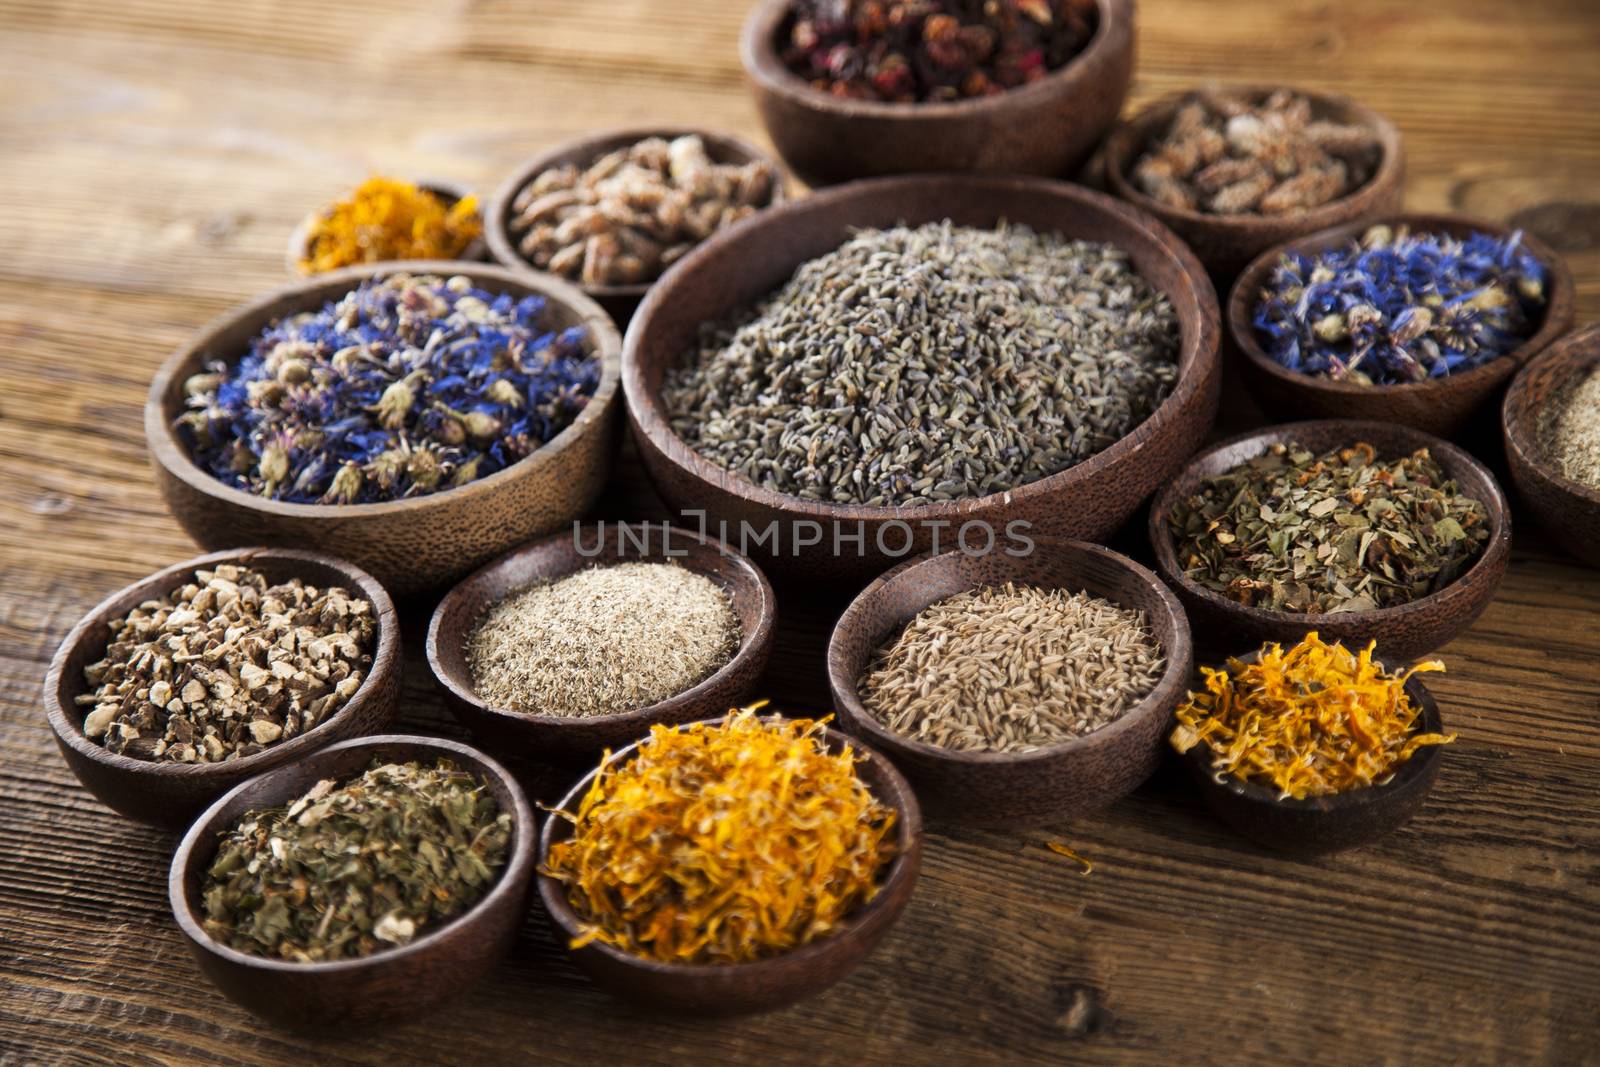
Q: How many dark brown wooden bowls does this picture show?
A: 15